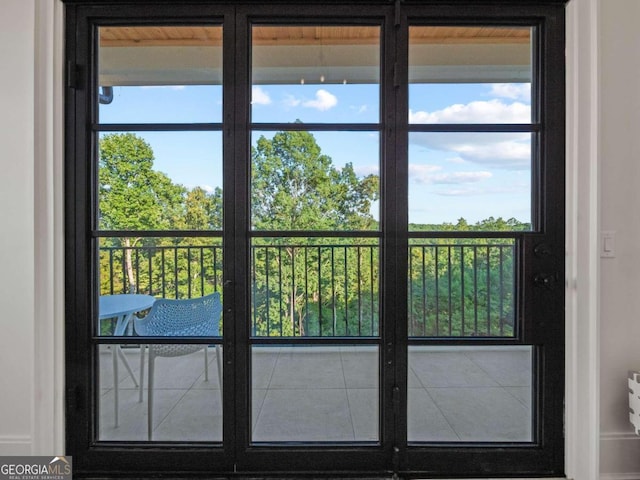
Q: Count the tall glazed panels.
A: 3